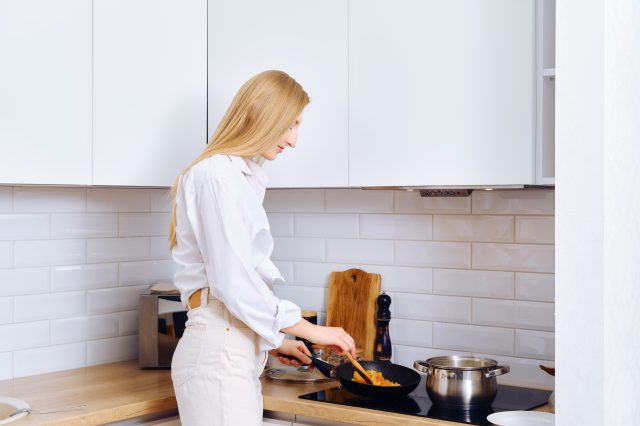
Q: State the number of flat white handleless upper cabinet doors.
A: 4